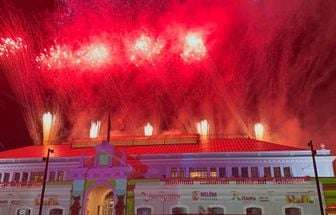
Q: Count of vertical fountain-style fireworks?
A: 5